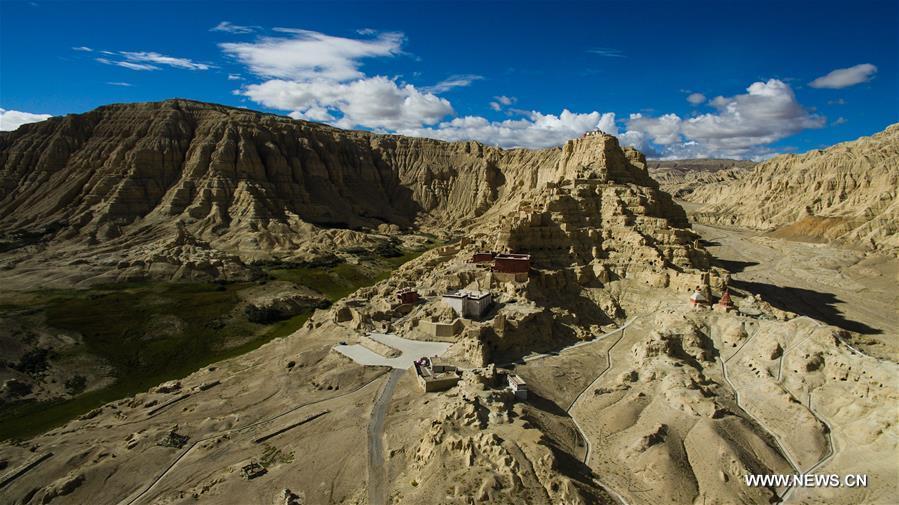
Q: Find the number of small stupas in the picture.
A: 2